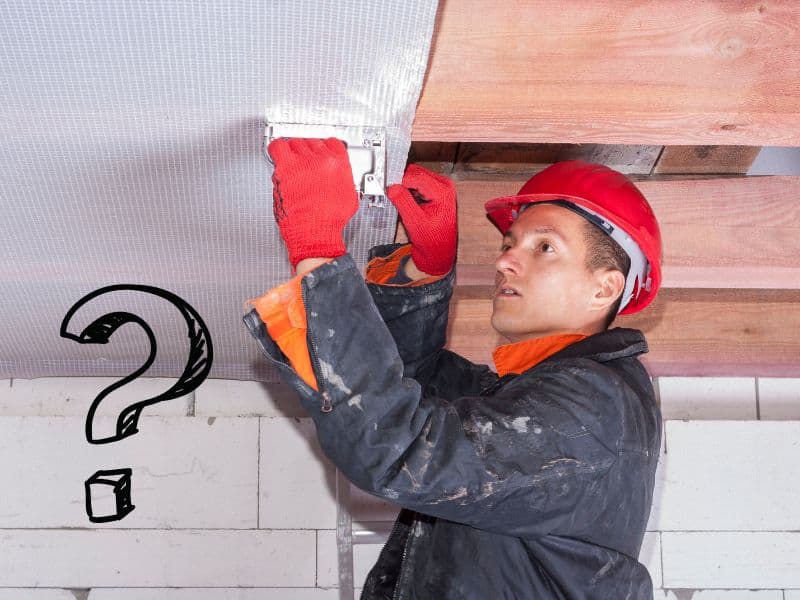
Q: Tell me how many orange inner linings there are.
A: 3